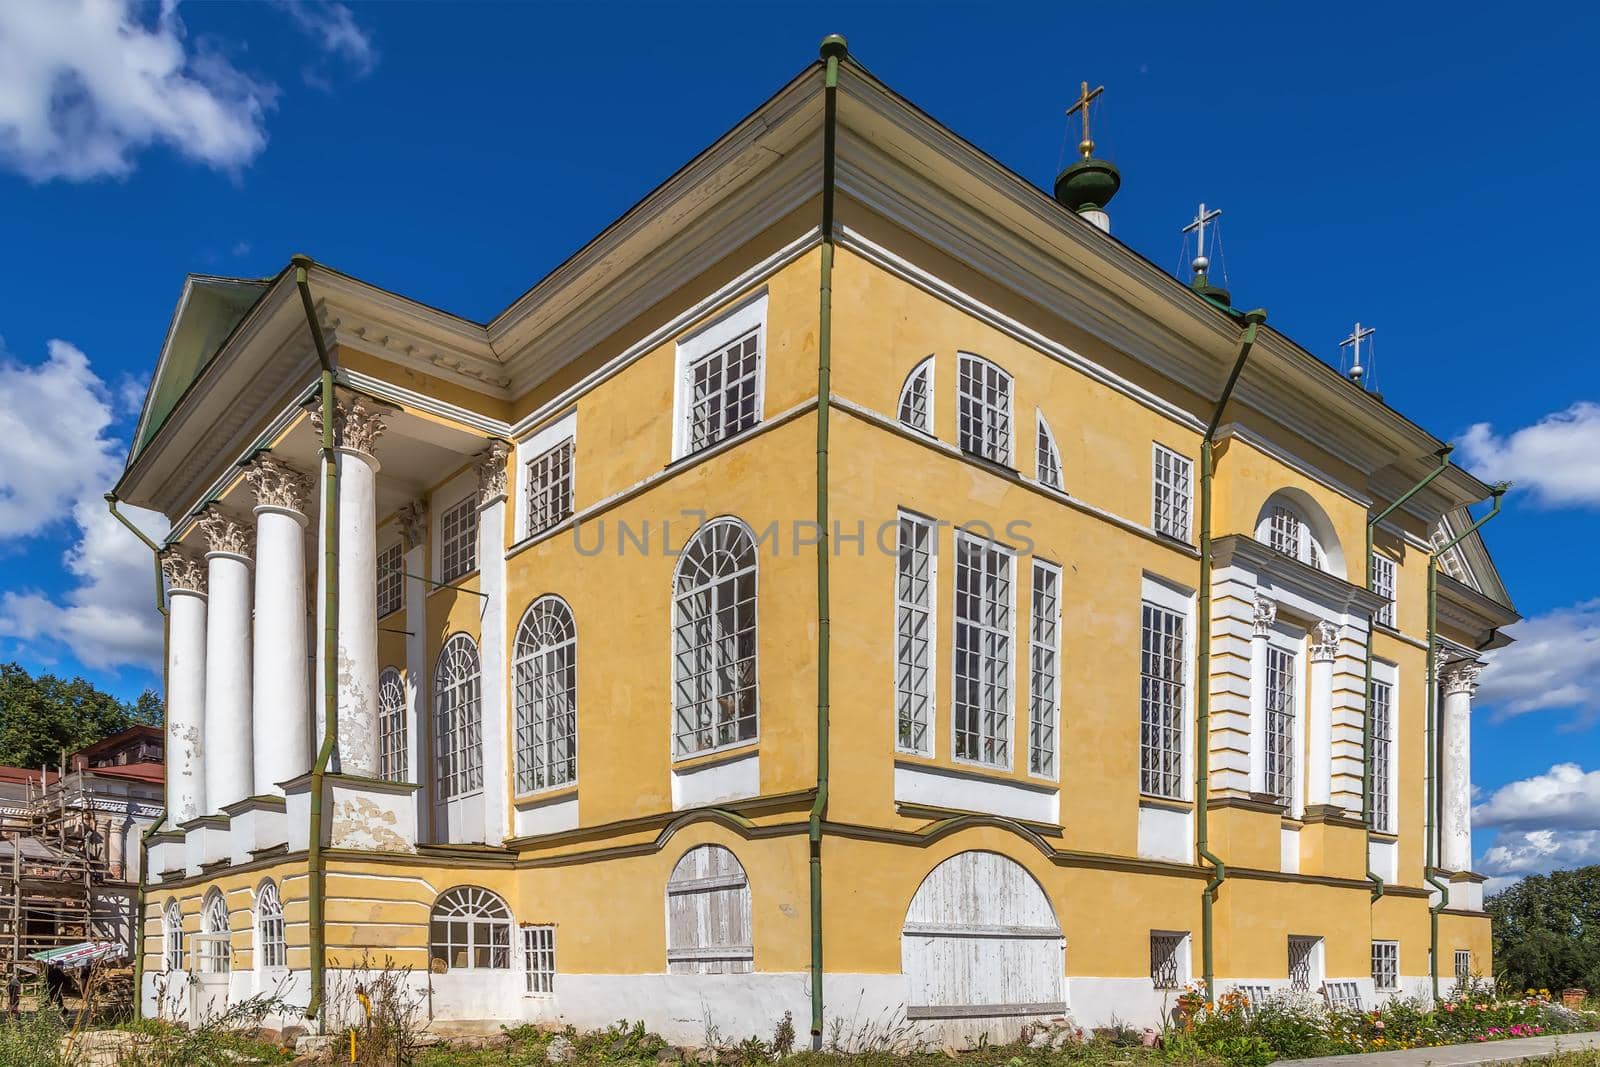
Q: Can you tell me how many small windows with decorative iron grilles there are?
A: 2